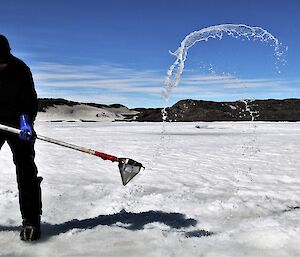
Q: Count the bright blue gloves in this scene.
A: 1